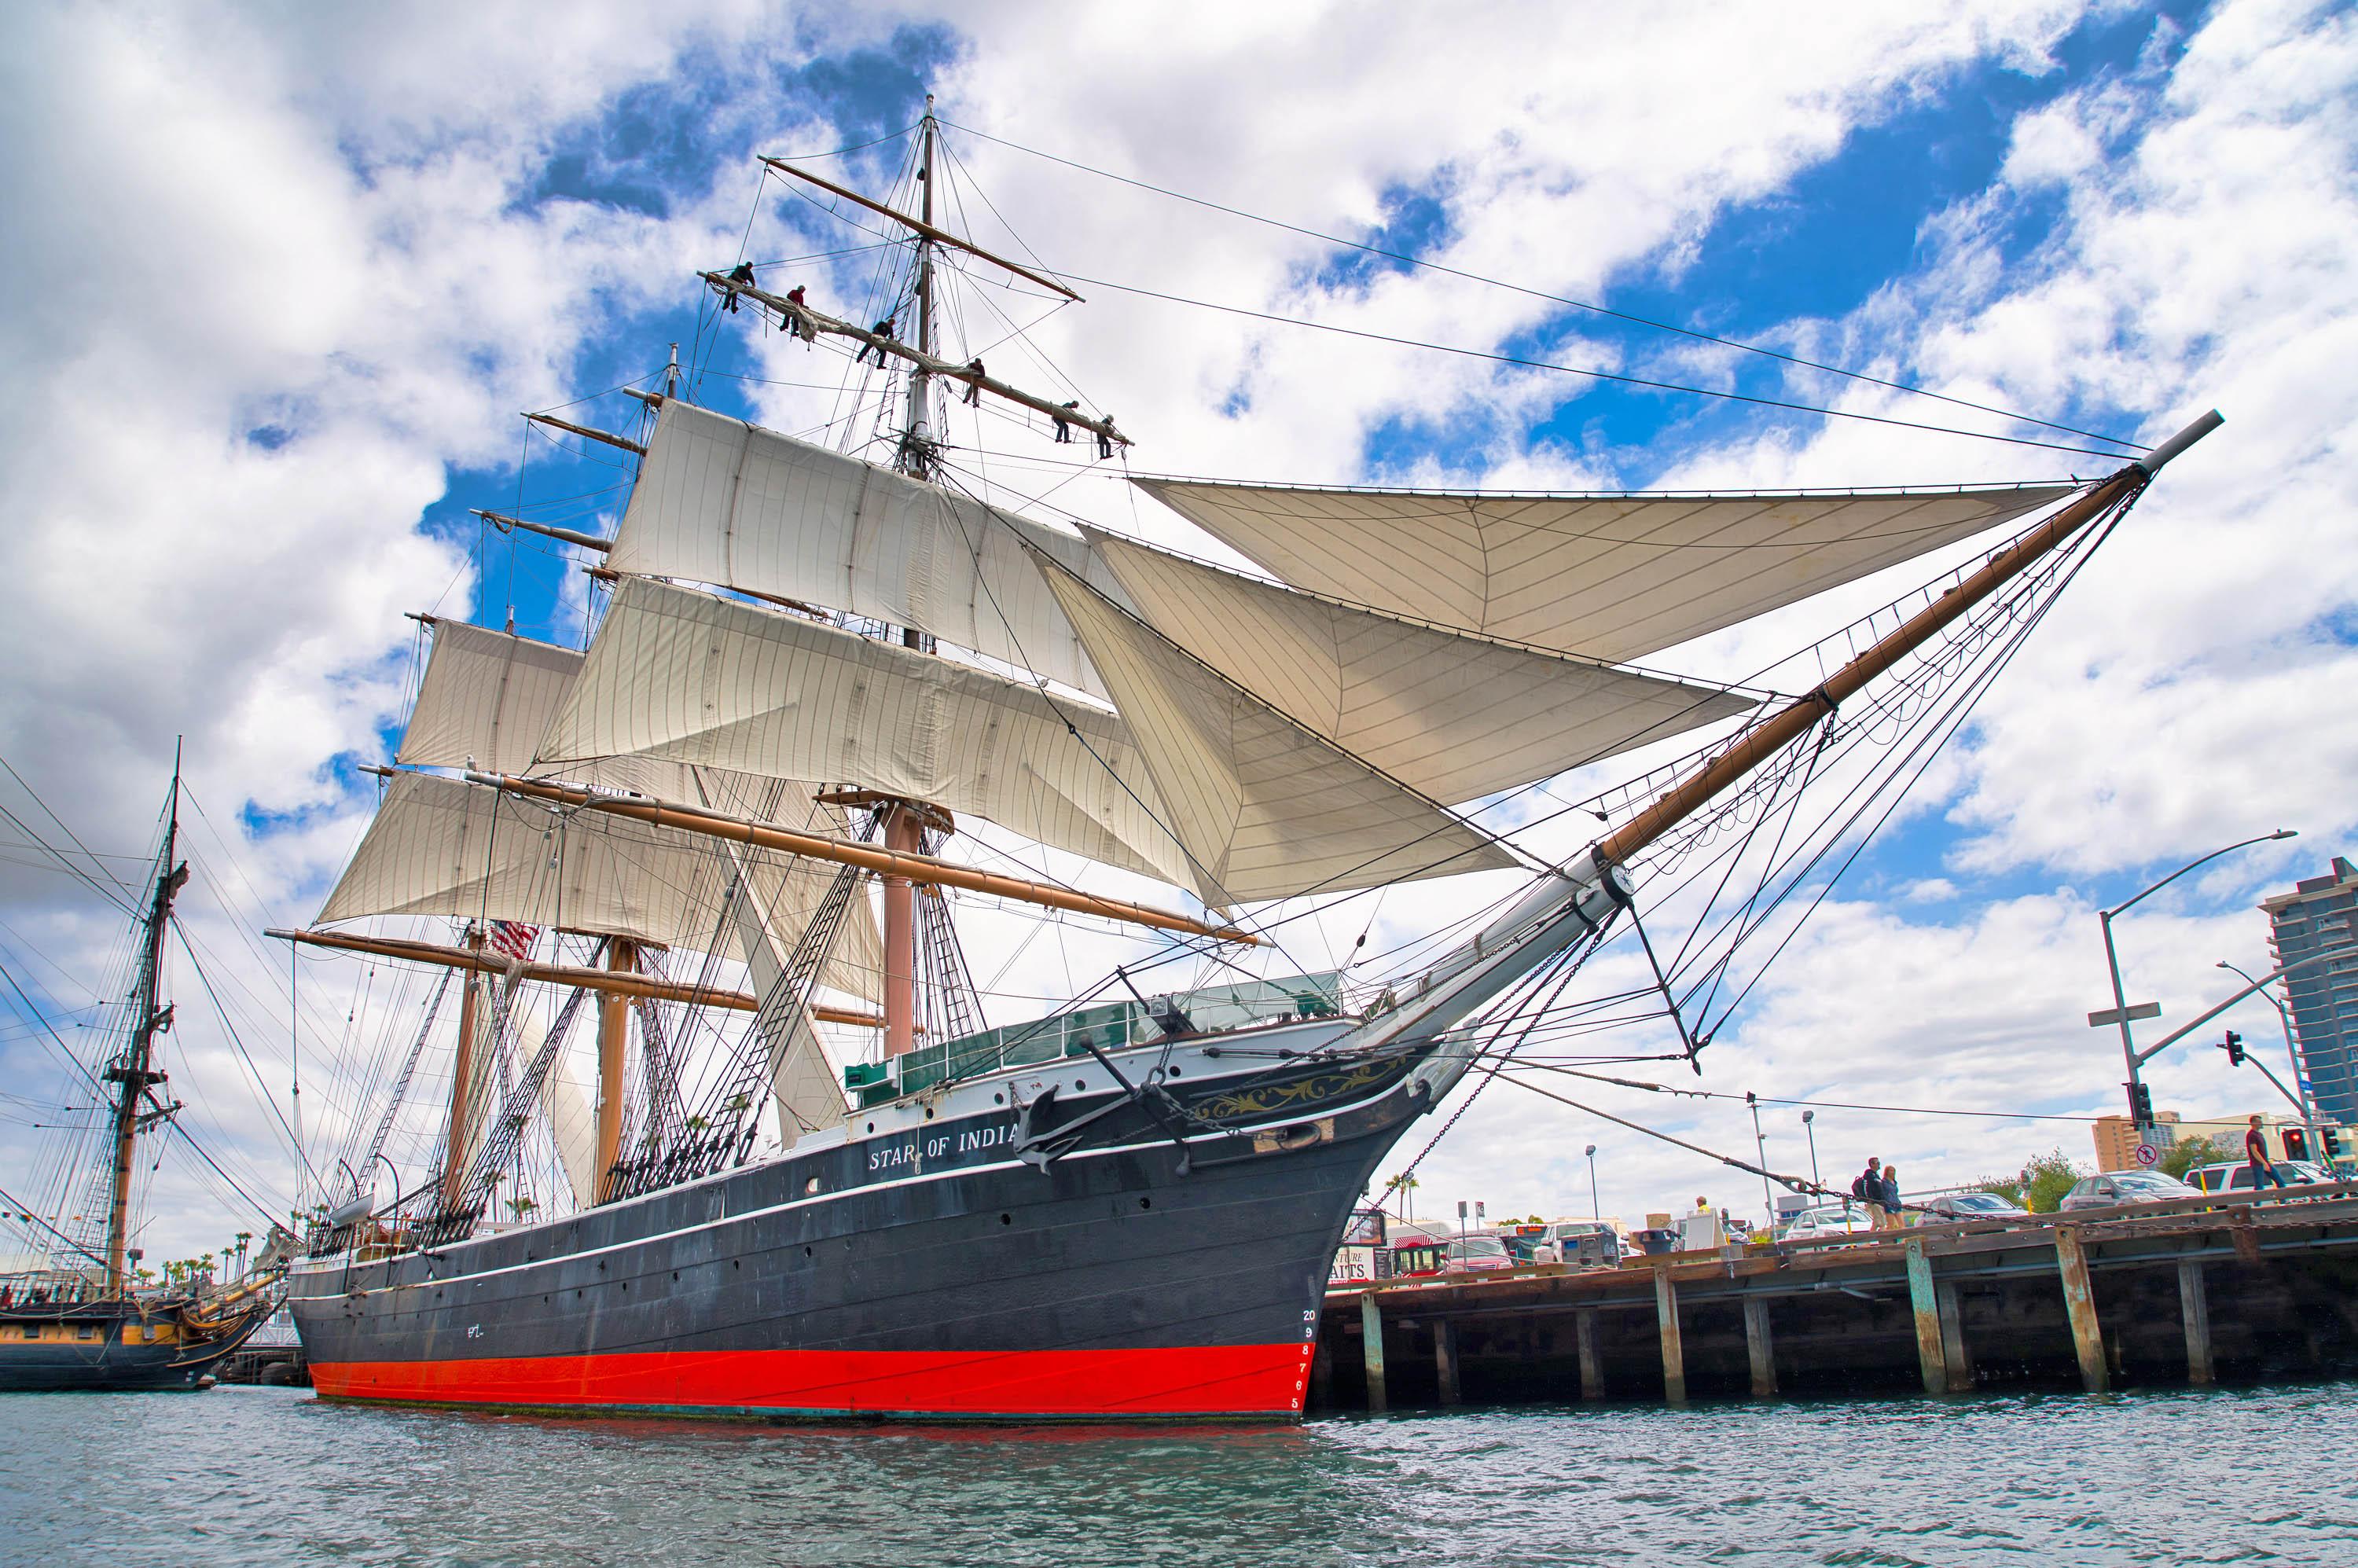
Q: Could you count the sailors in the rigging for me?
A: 6